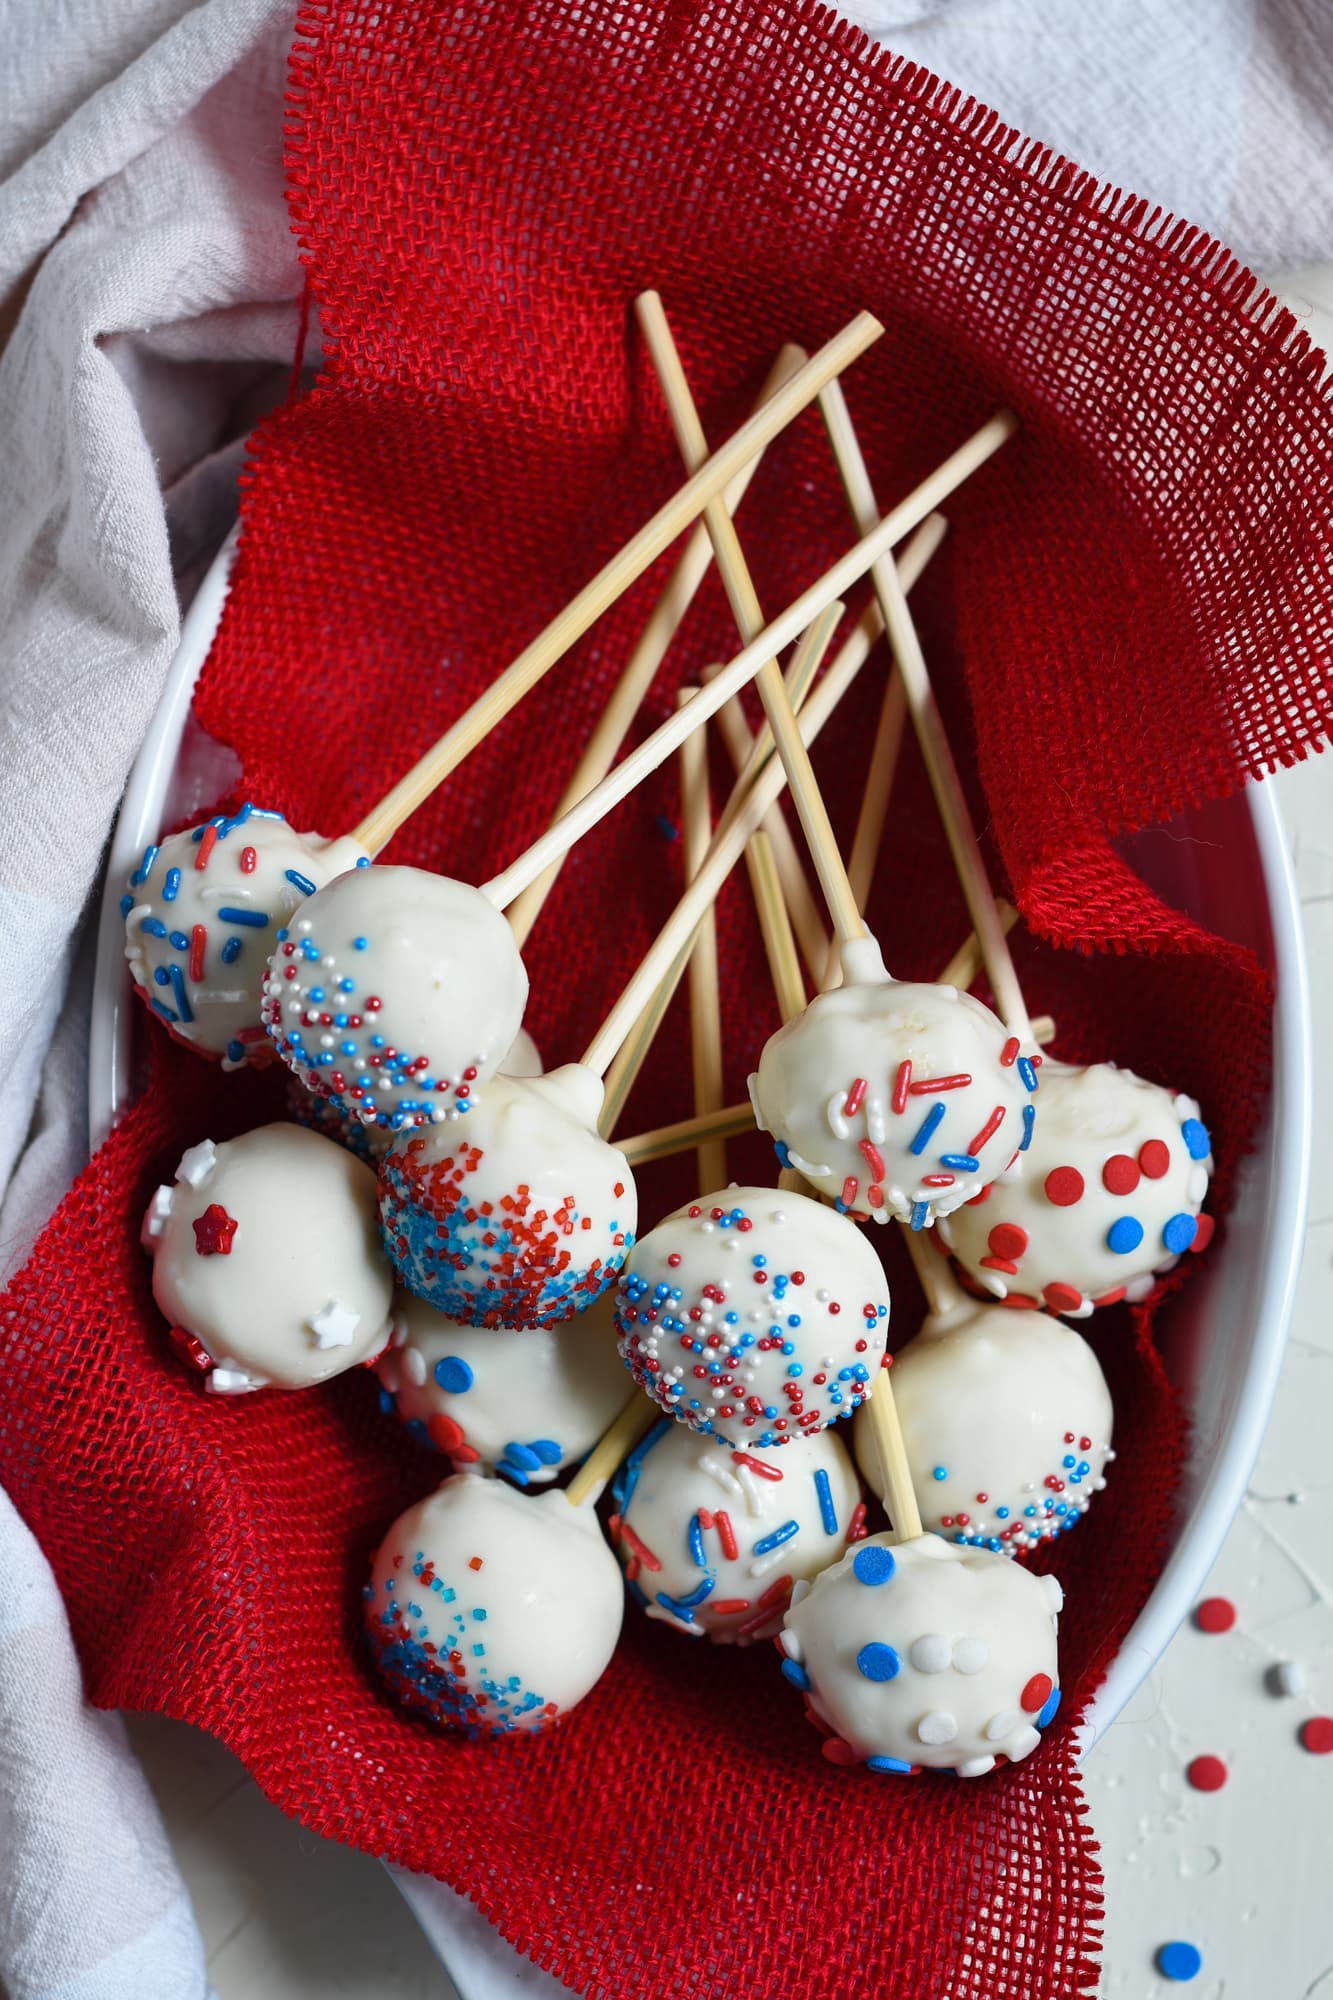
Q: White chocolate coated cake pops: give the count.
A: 13